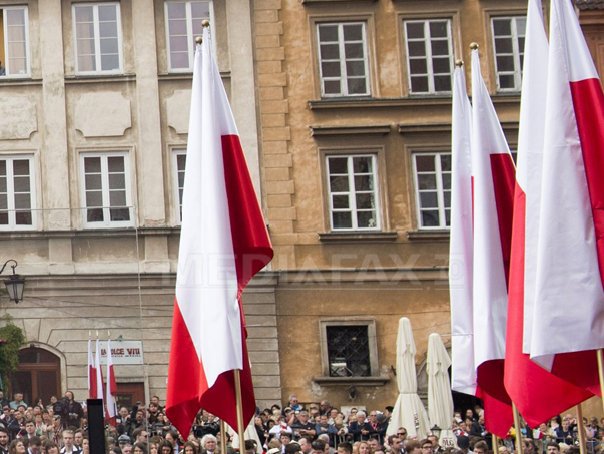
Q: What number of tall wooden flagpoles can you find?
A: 6